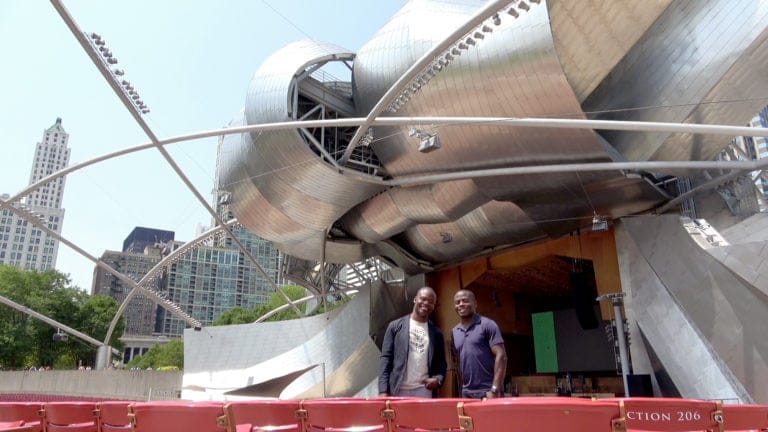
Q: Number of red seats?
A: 10